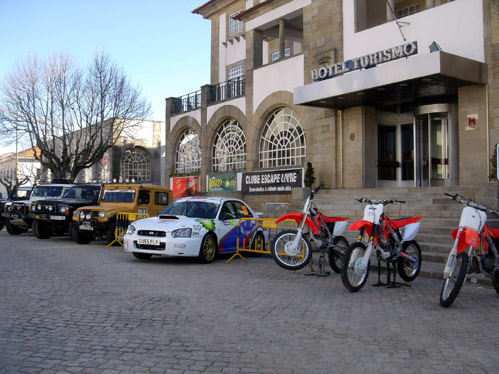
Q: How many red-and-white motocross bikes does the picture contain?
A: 3